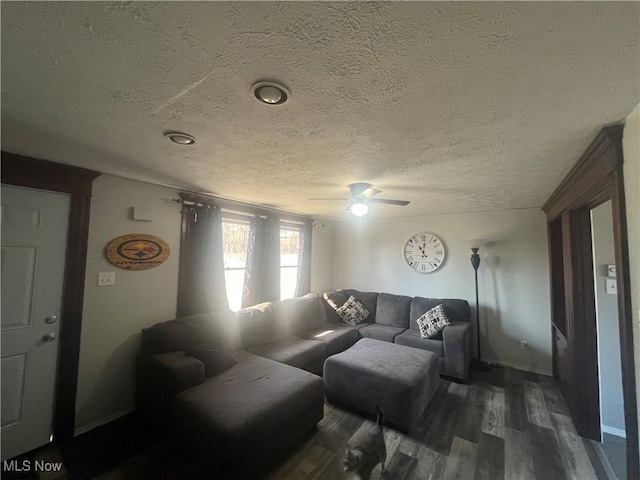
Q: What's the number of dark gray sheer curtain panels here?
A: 3